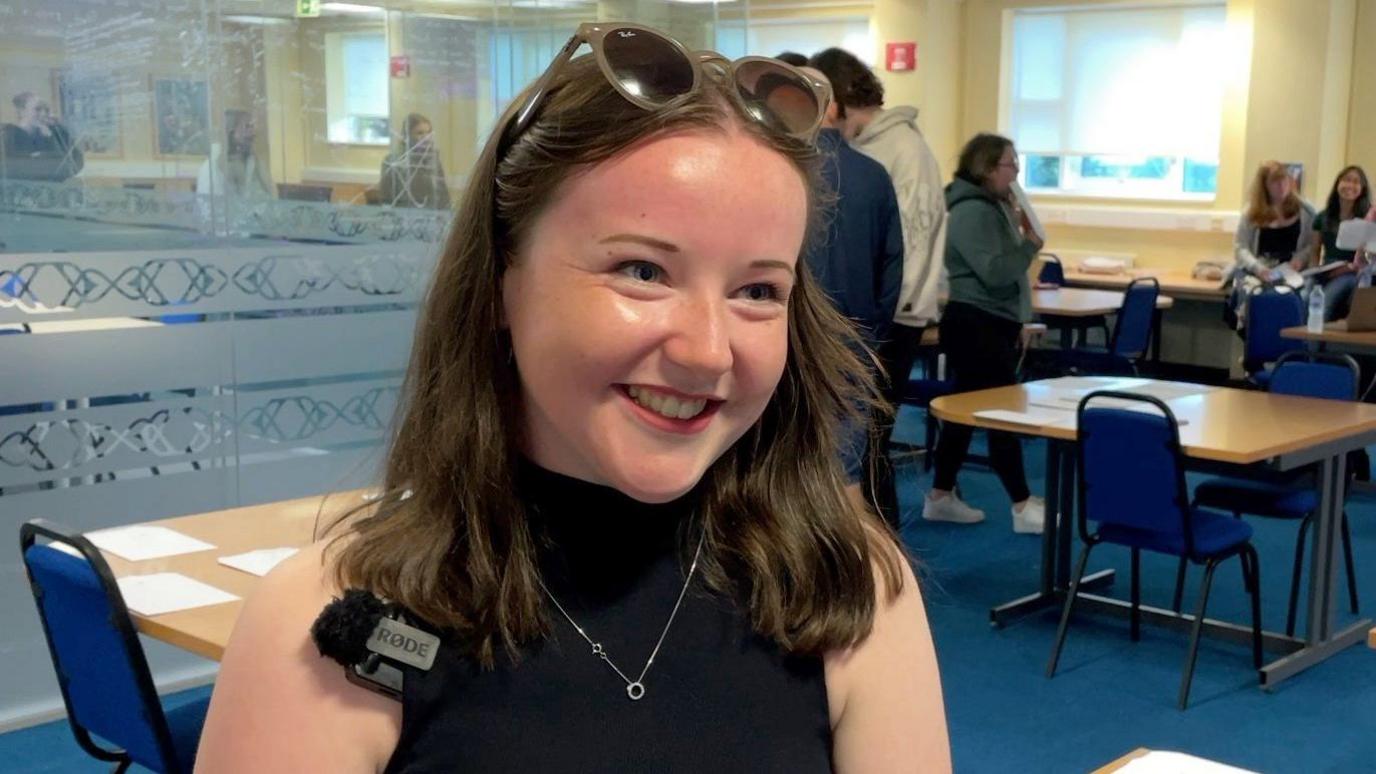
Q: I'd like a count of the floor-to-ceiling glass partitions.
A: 1